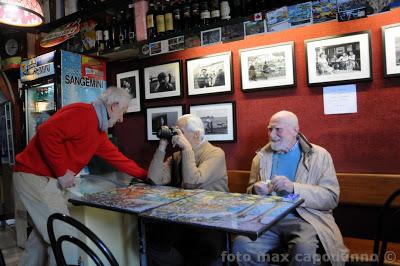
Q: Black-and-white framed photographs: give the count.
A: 8